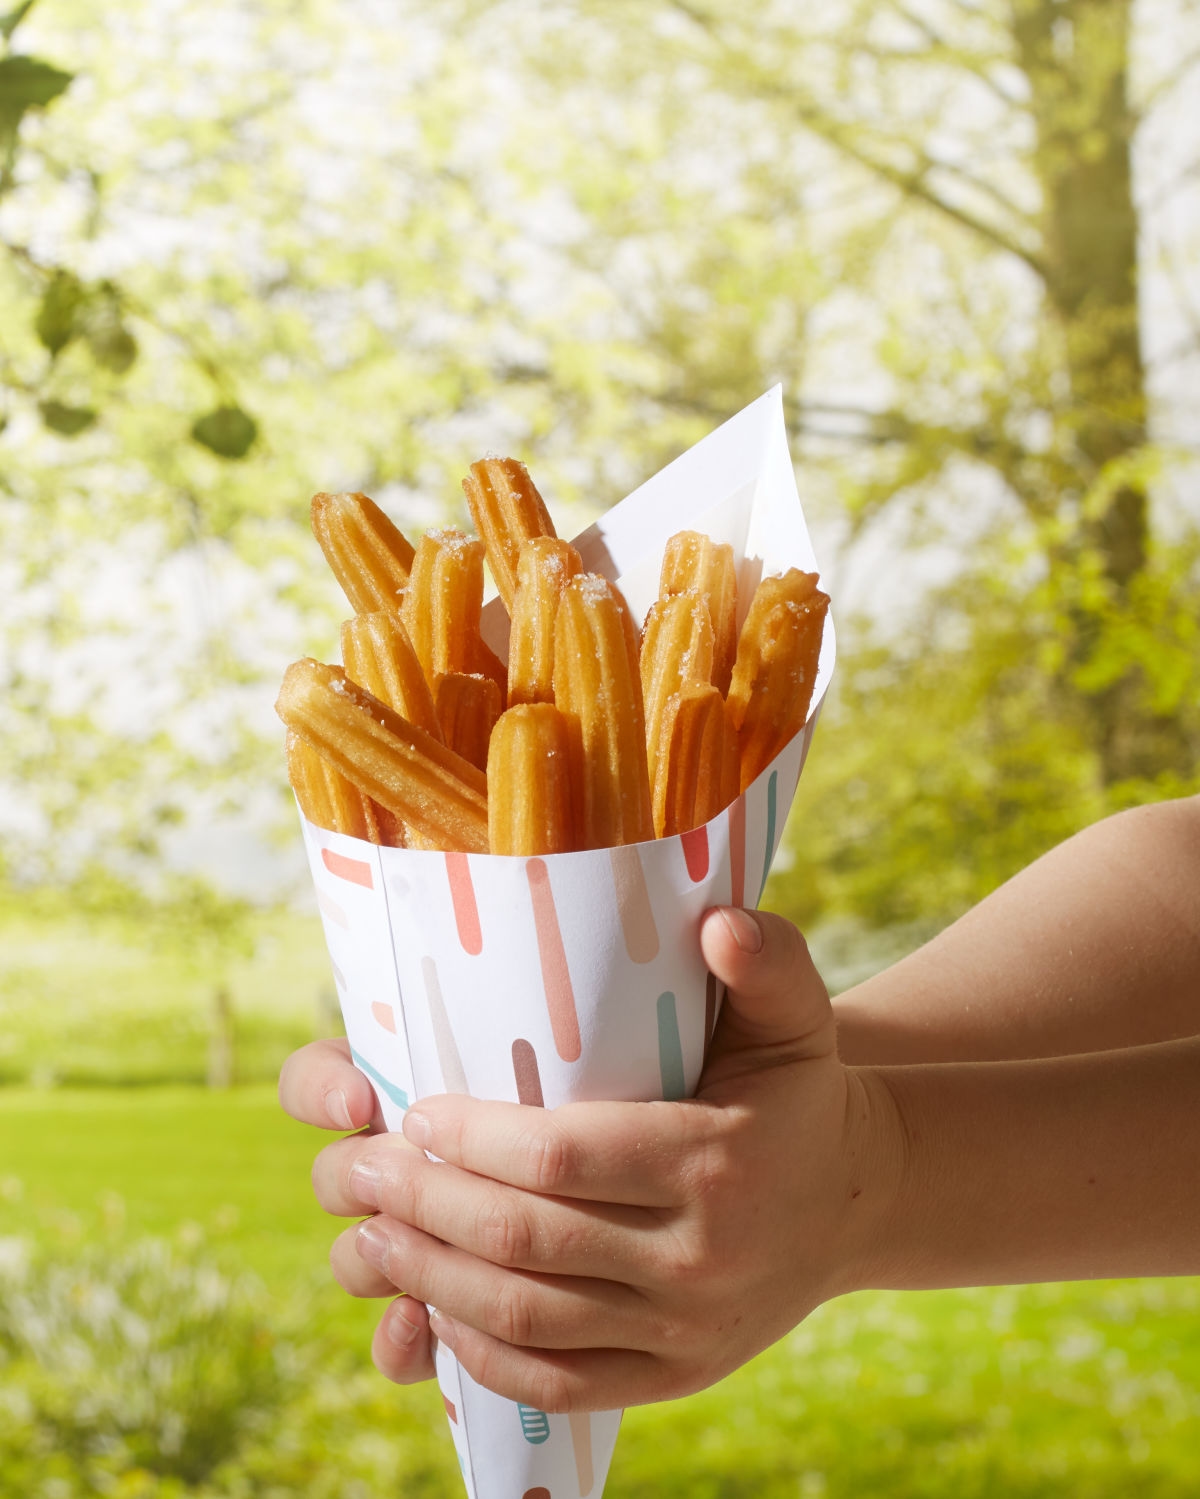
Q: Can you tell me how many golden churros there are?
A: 14